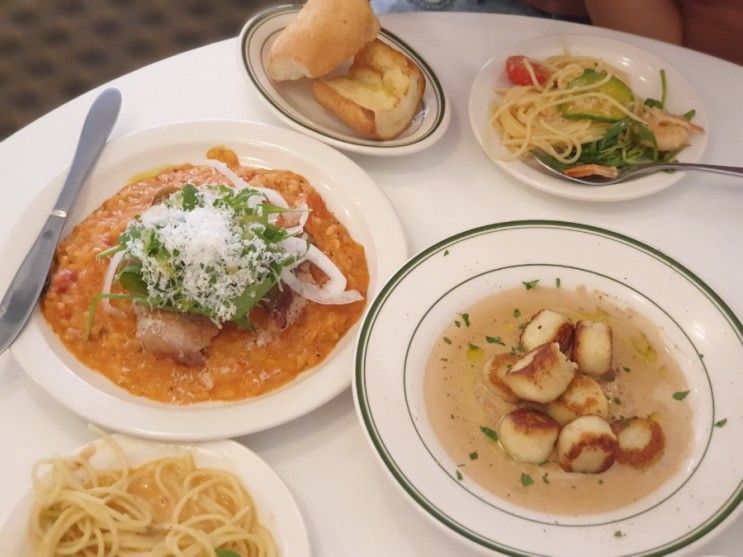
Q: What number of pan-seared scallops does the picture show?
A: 8